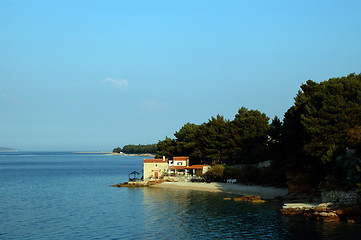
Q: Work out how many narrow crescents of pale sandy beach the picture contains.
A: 1